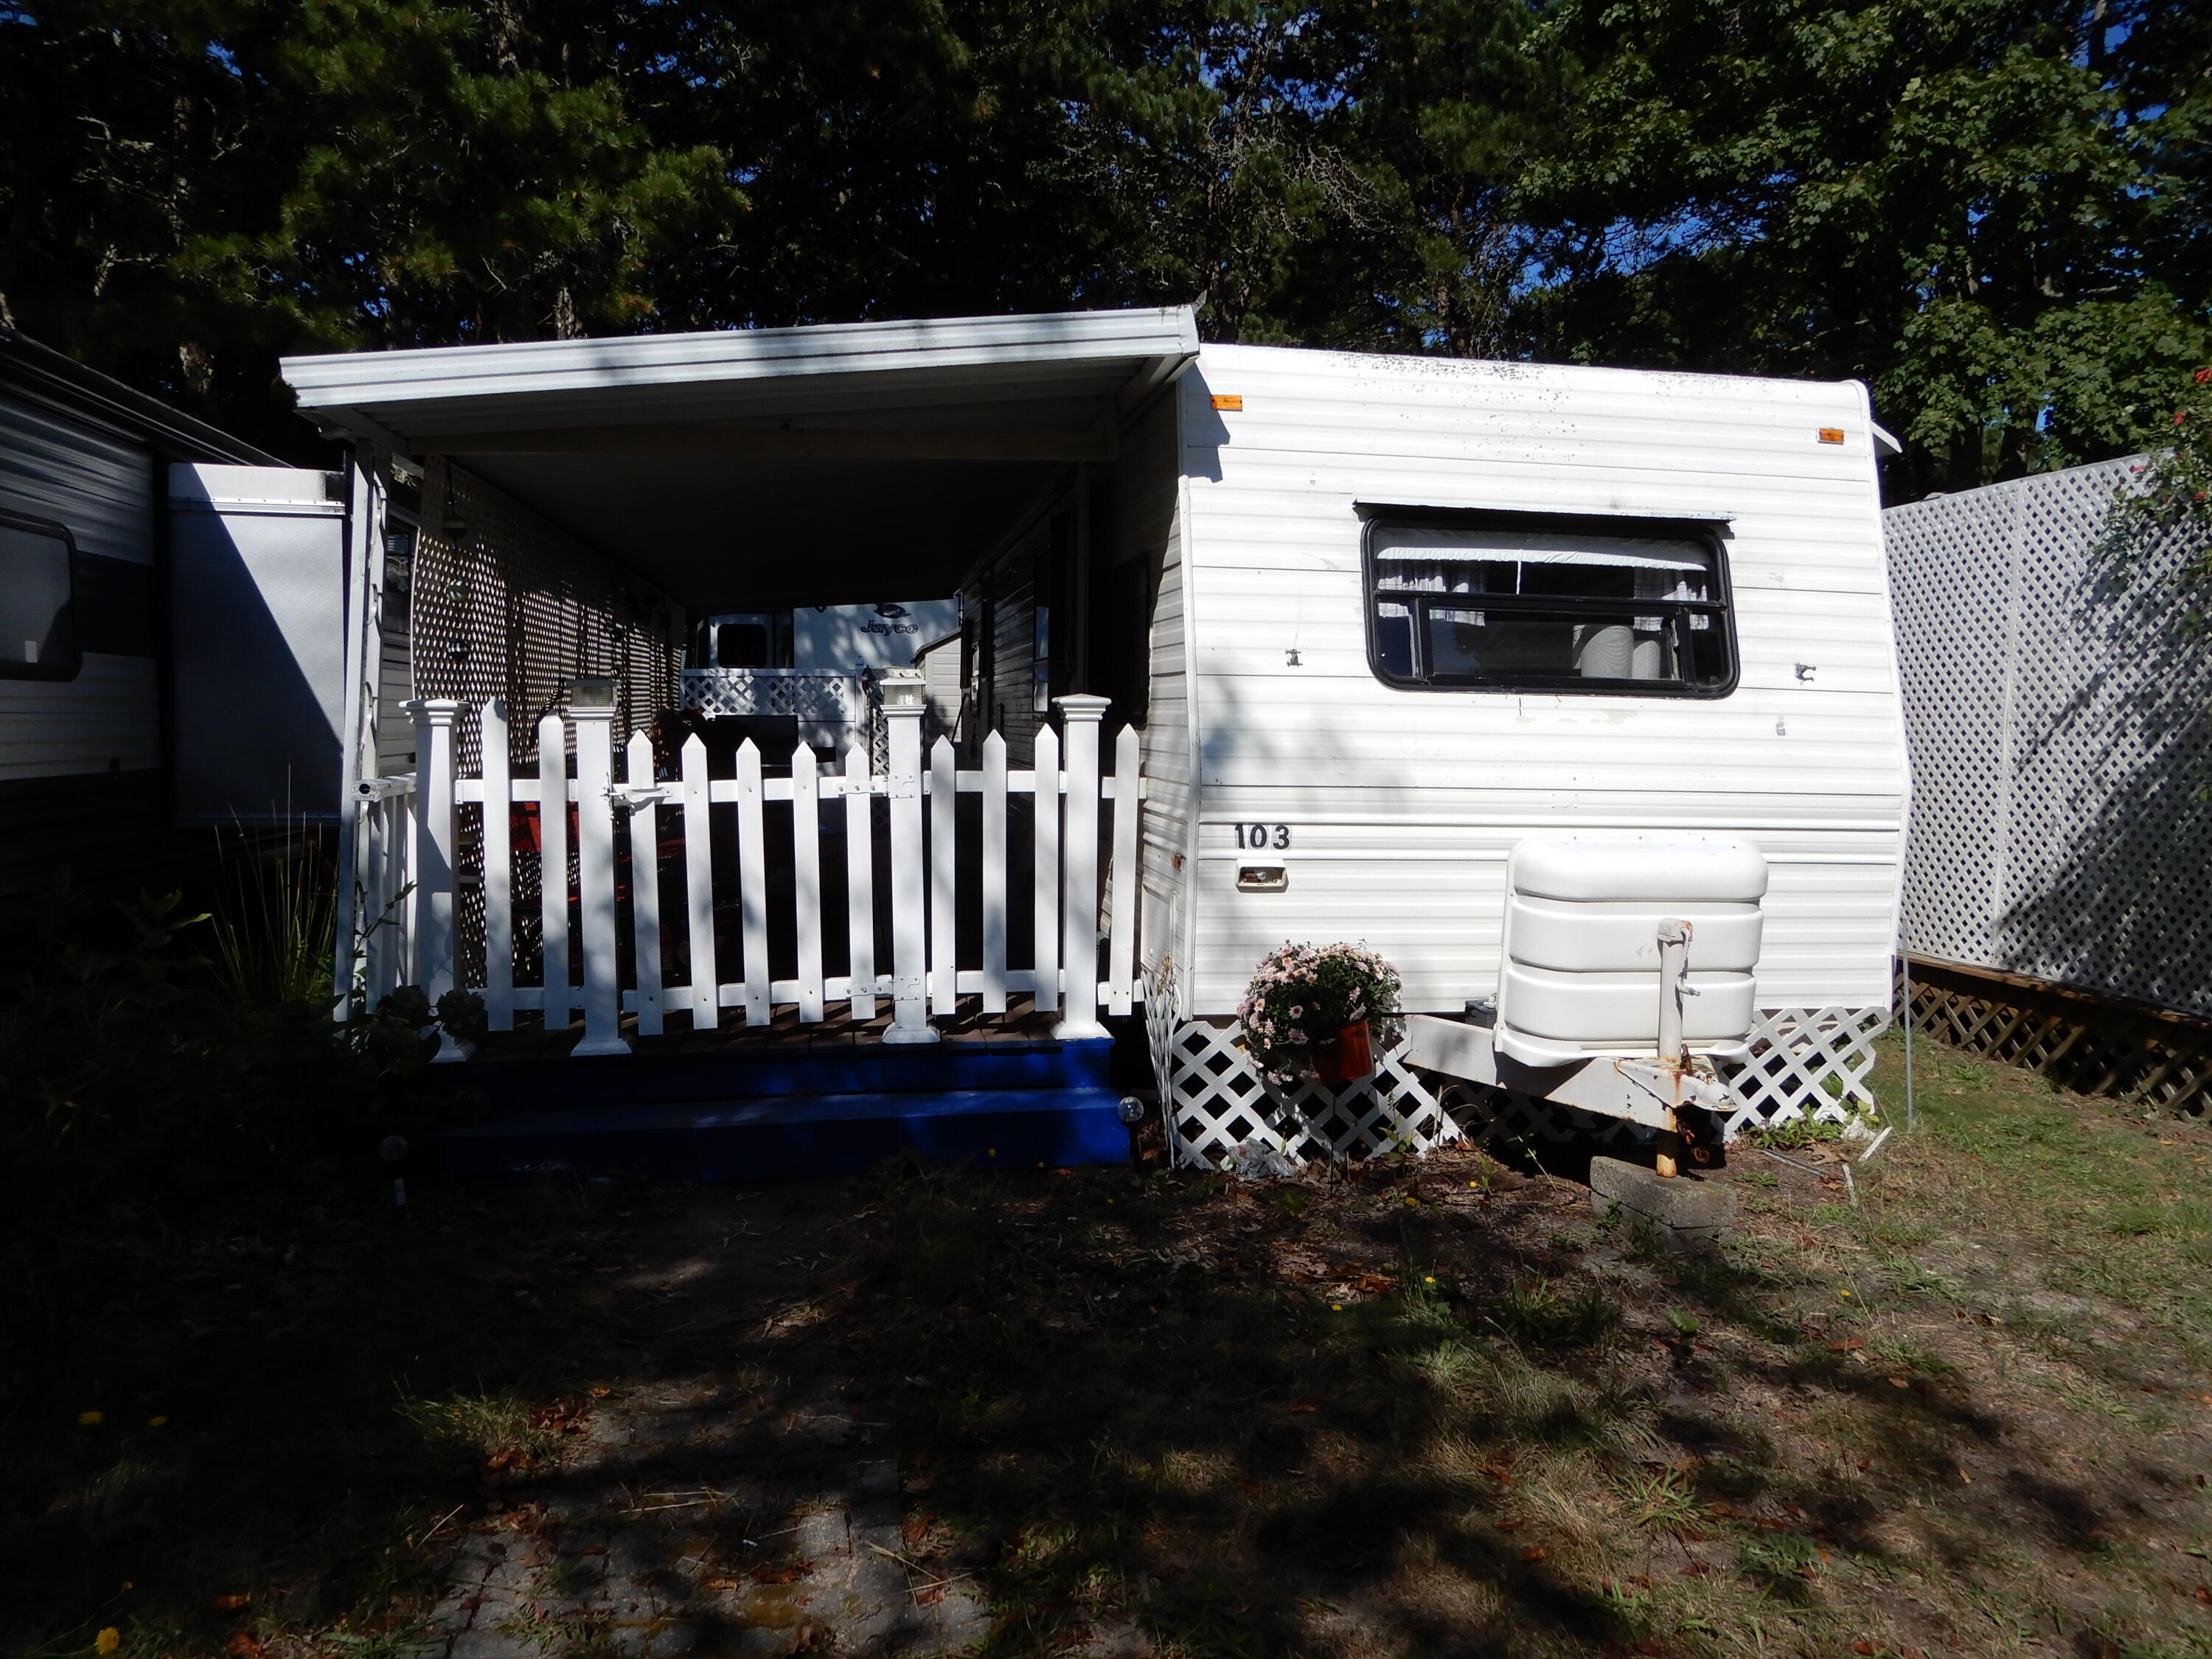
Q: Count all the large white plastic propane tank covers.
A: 1